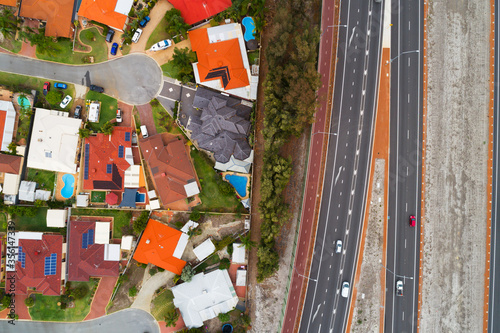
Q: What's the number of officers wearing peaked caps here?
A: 0